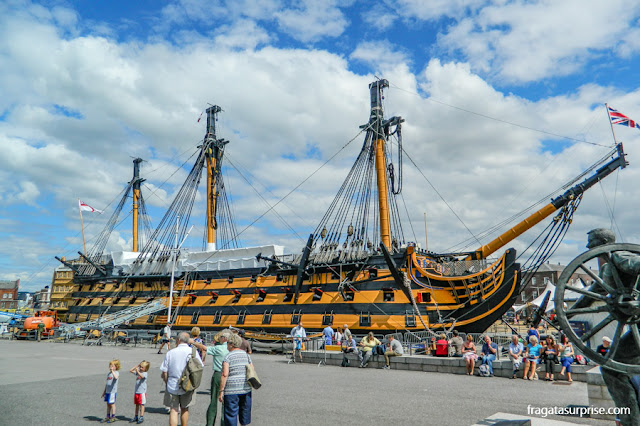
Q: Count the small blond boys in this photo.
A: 2